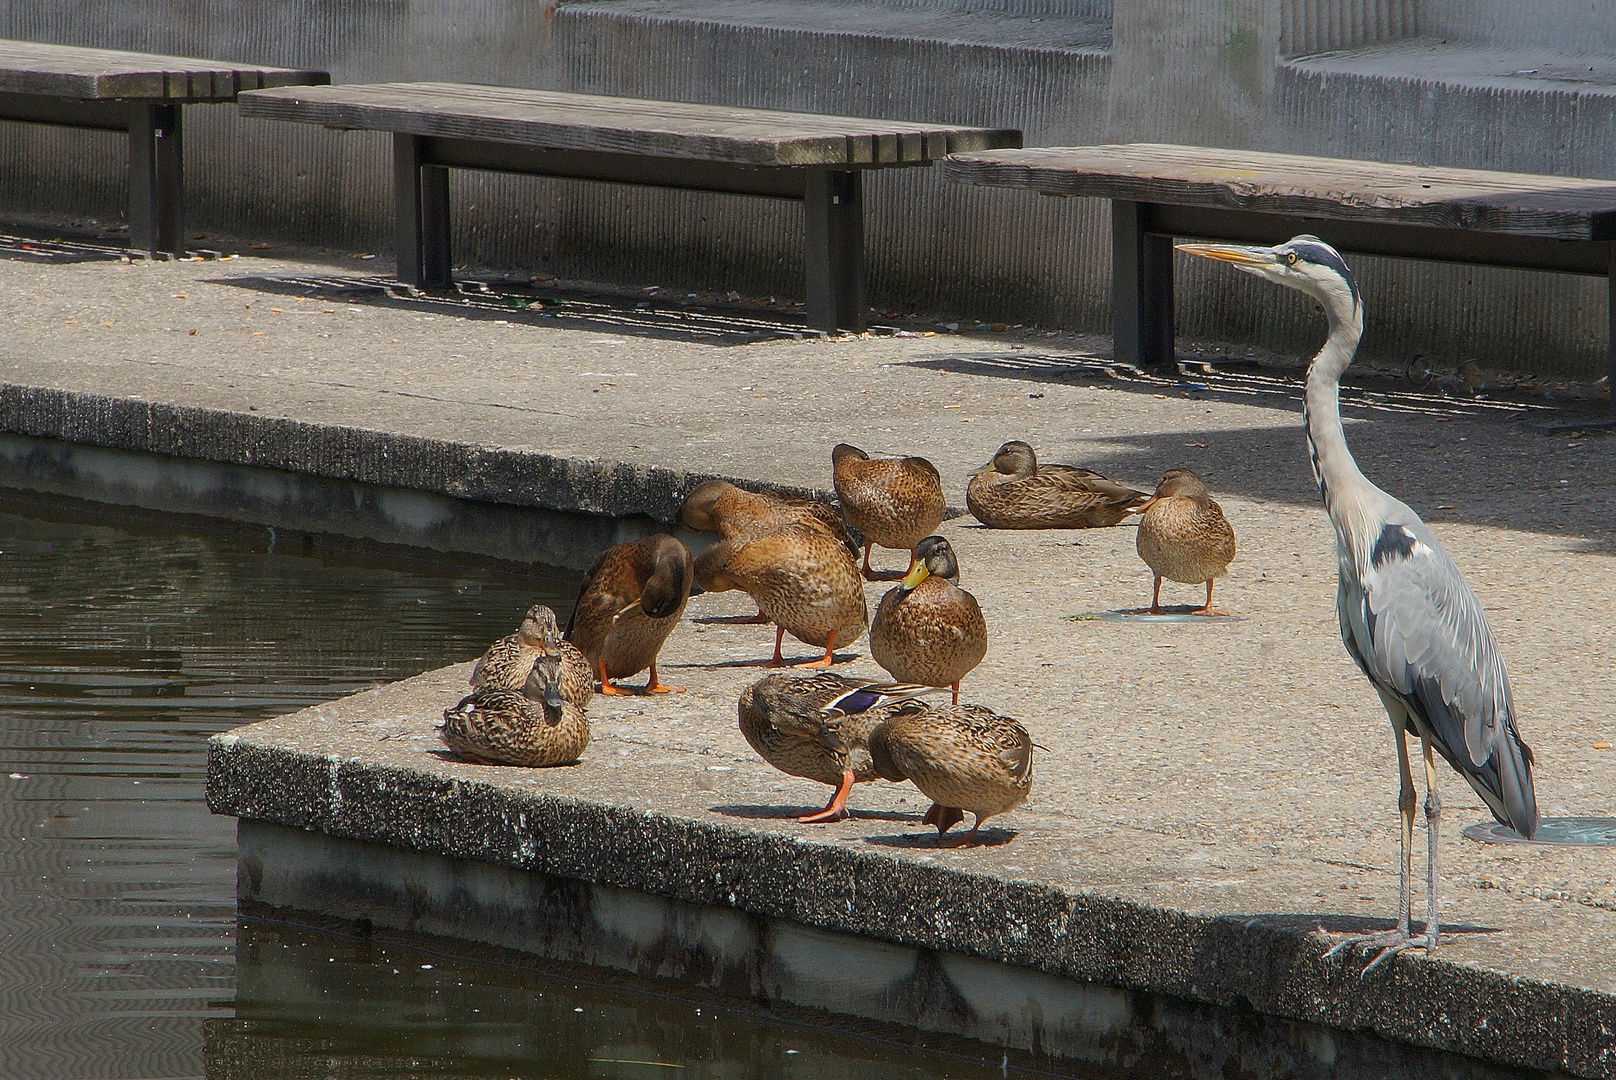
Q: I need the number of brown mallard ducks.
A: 11